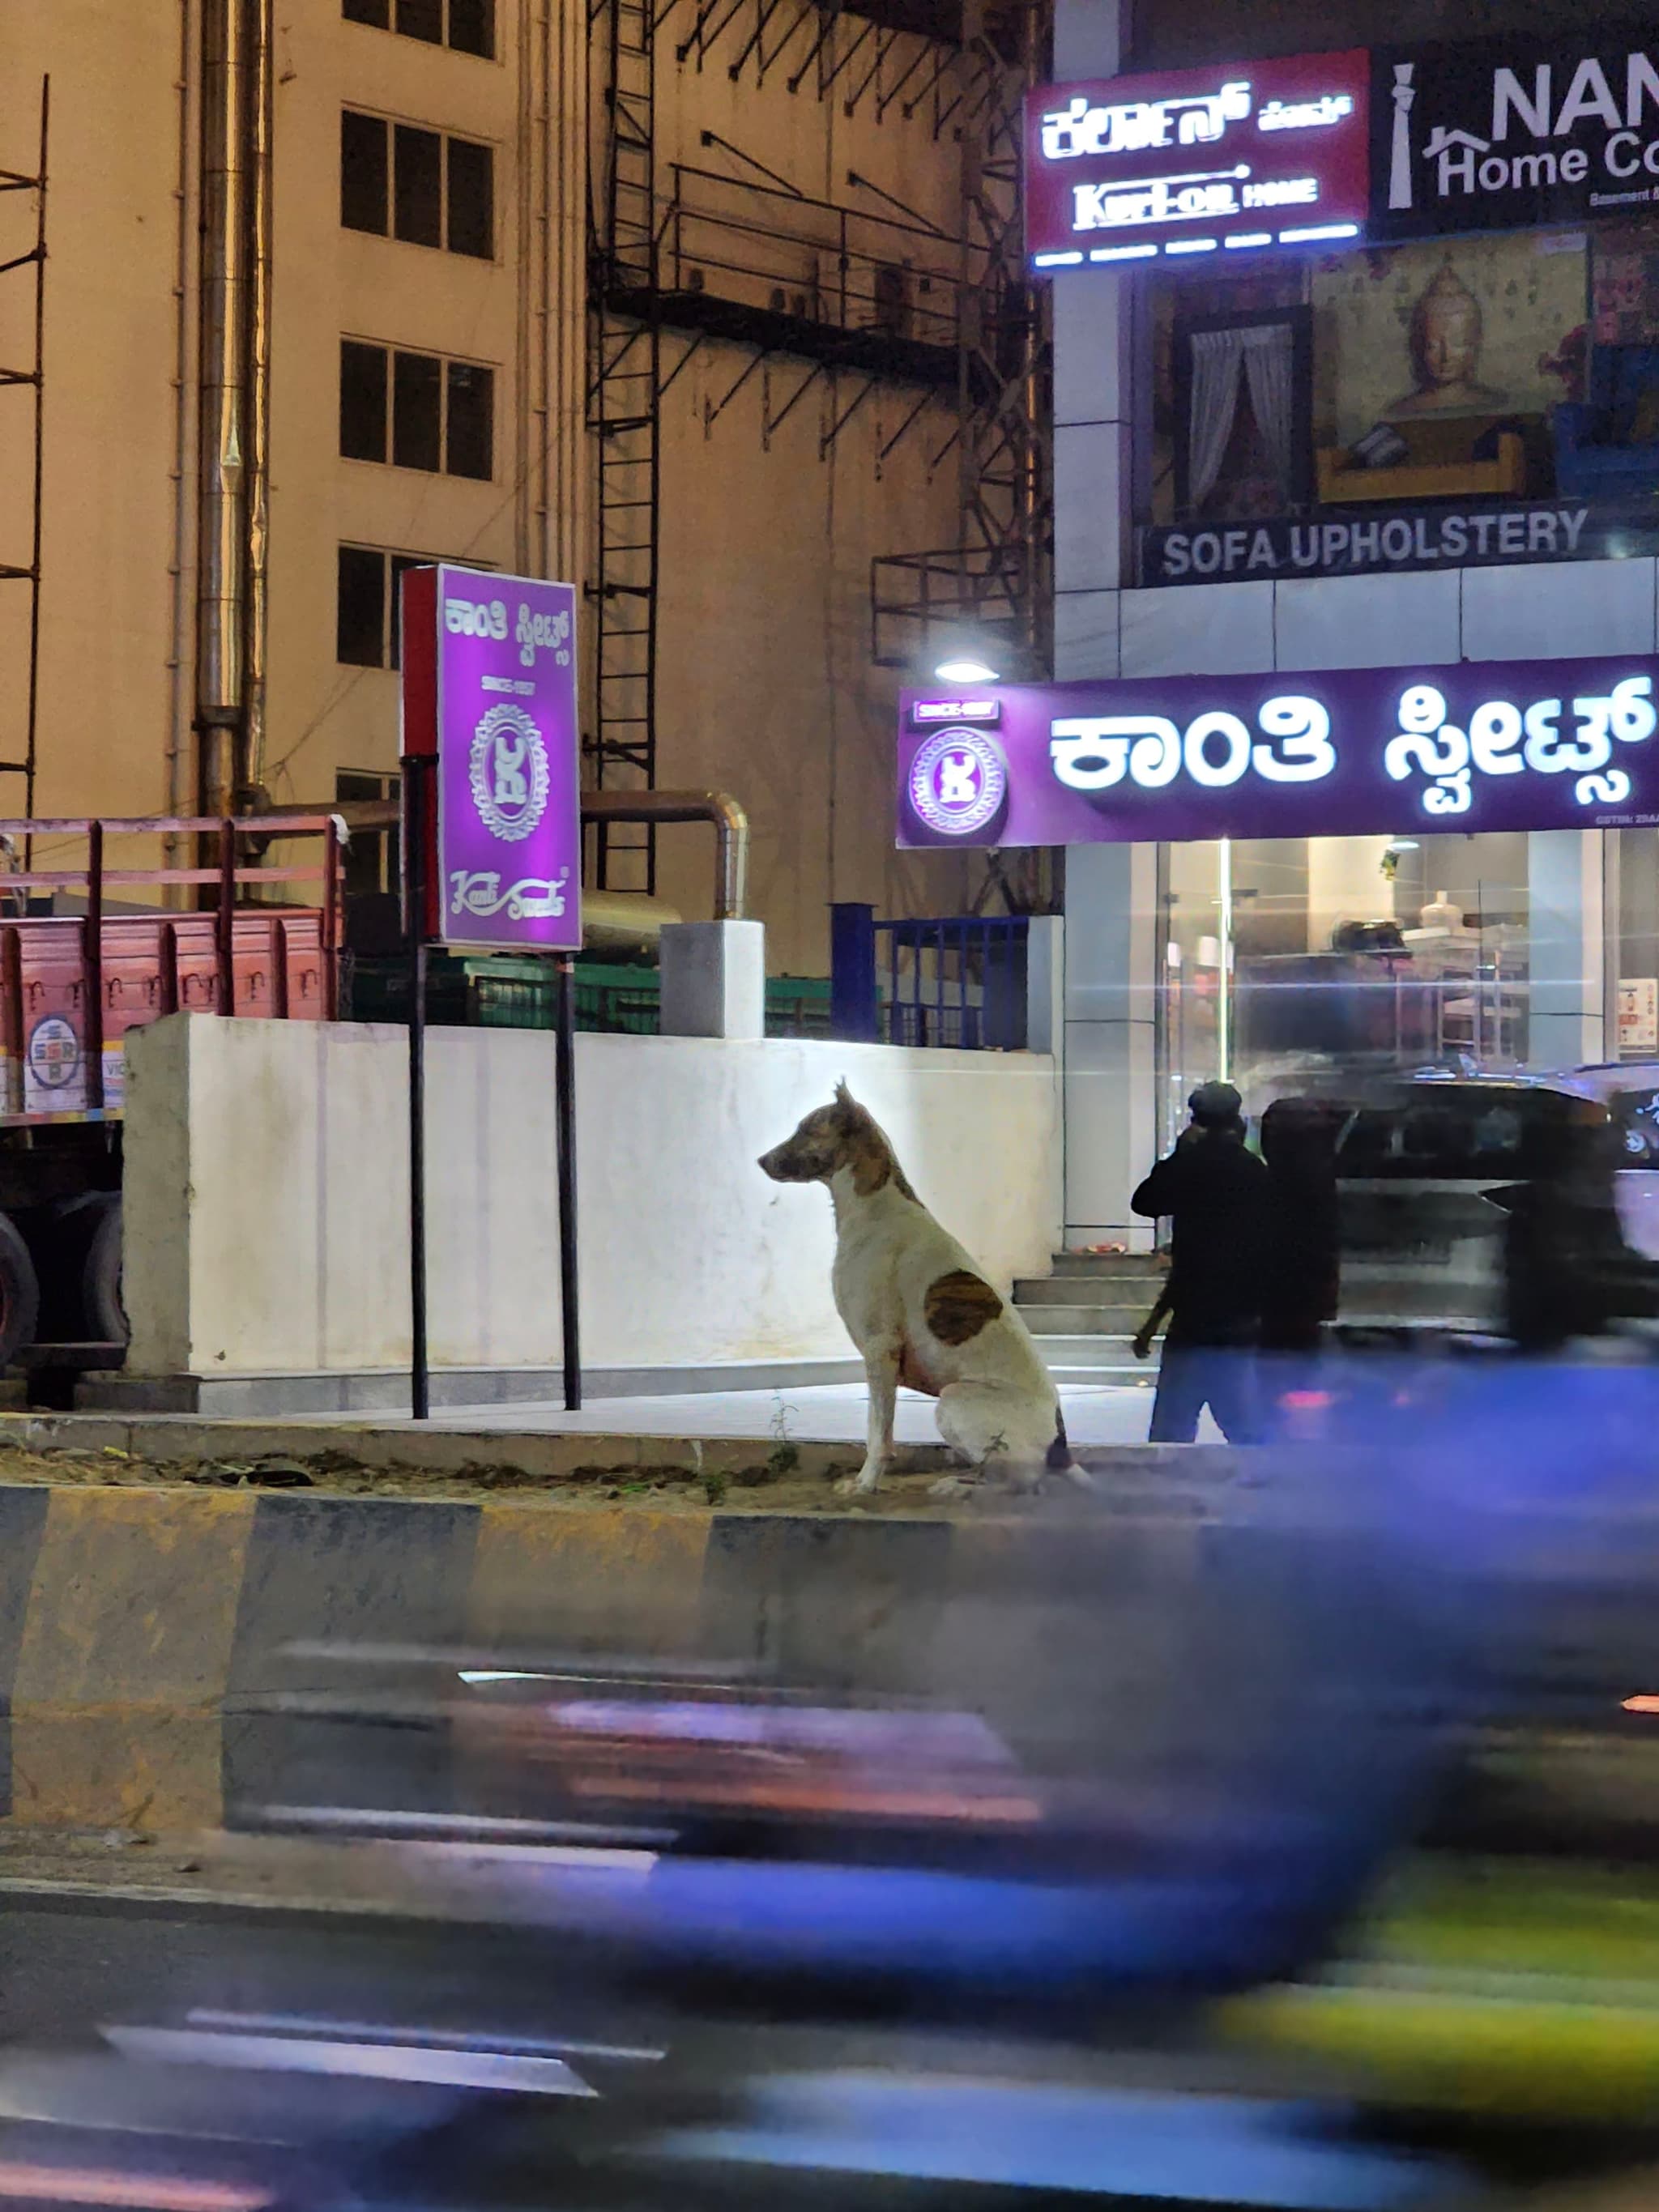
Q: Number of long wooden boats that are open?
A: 0